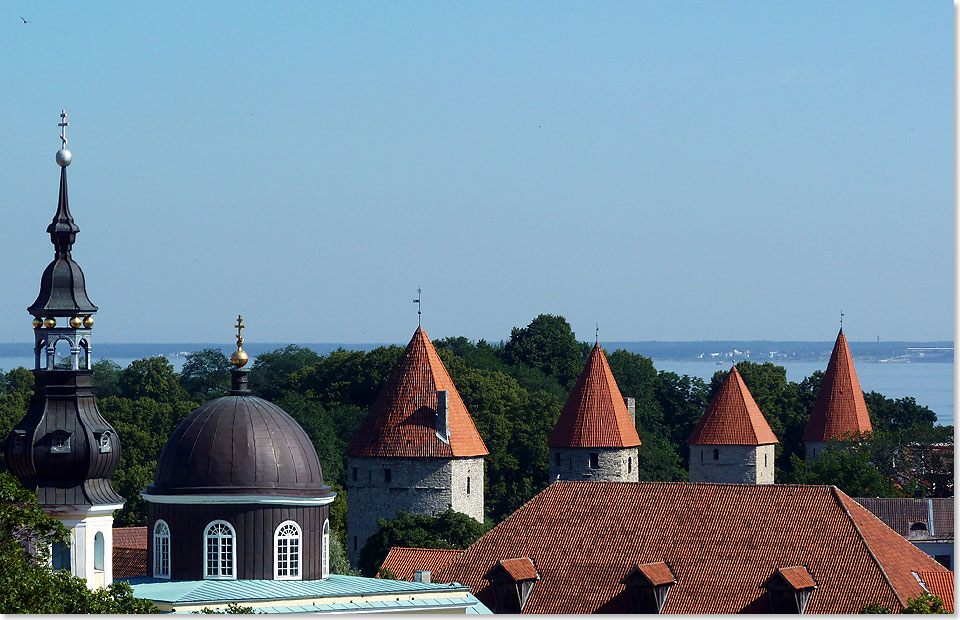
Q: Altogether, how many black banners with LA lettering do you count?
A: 0